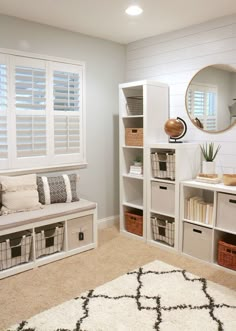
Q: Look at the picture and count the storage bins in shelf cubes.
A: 12